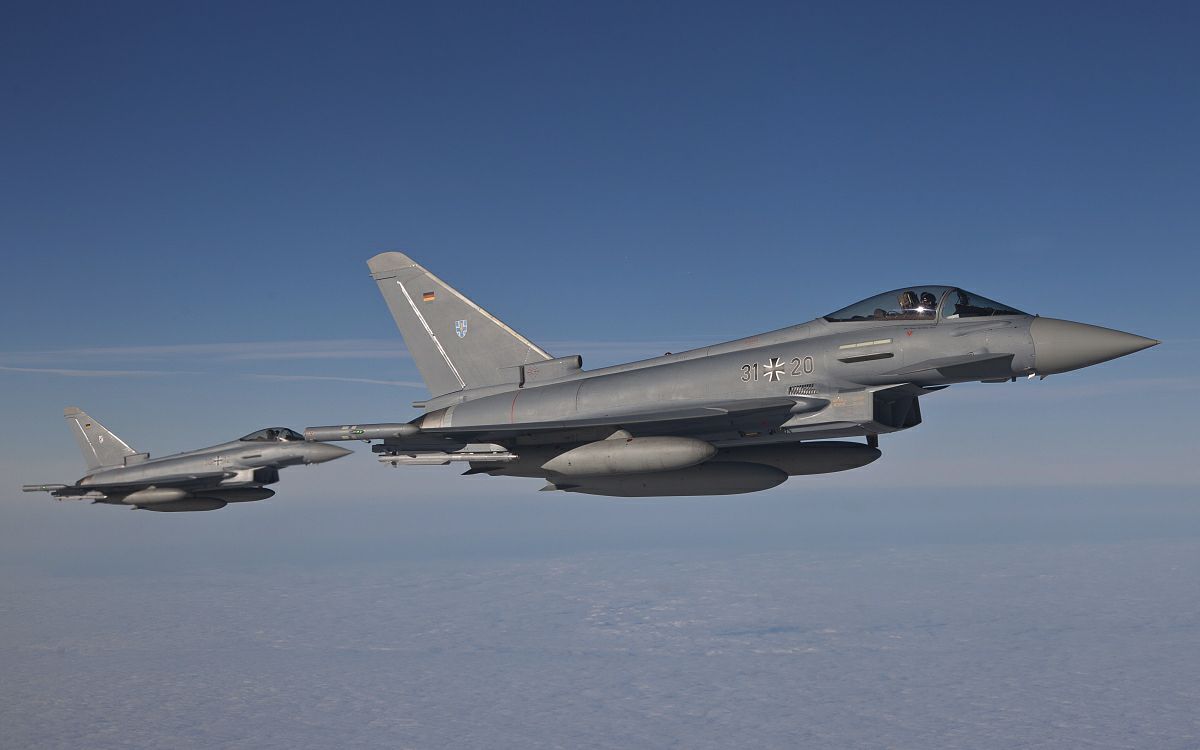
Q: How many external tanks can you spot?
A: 6